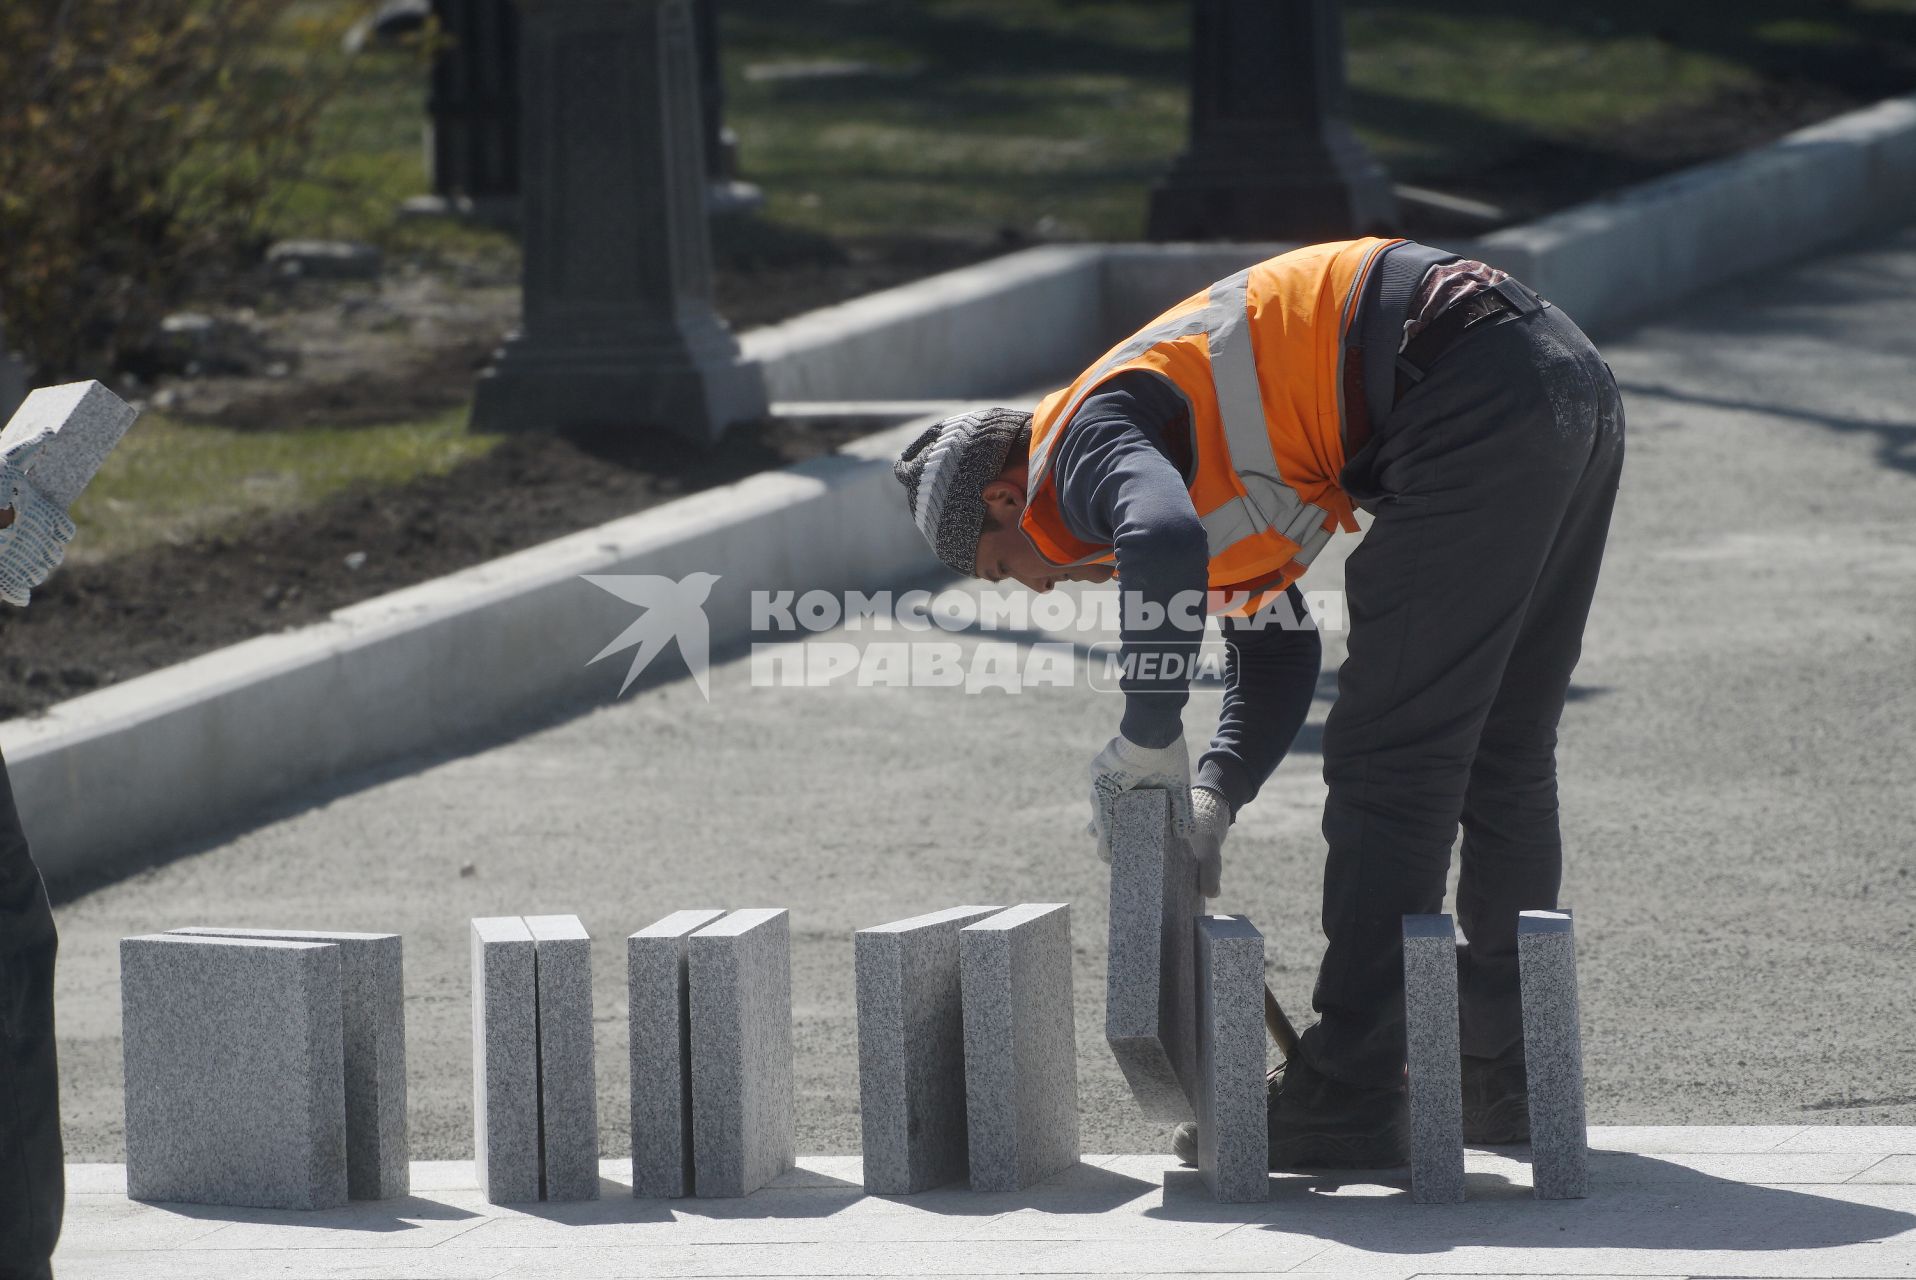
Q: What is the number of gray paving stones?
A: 13